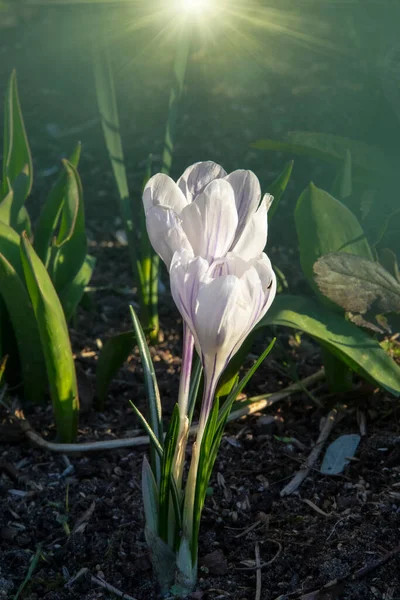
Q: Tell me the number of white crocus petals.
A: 12